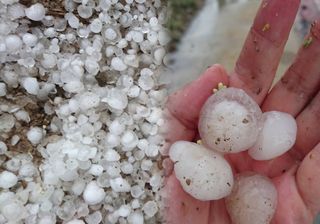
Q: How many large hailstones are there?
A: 4